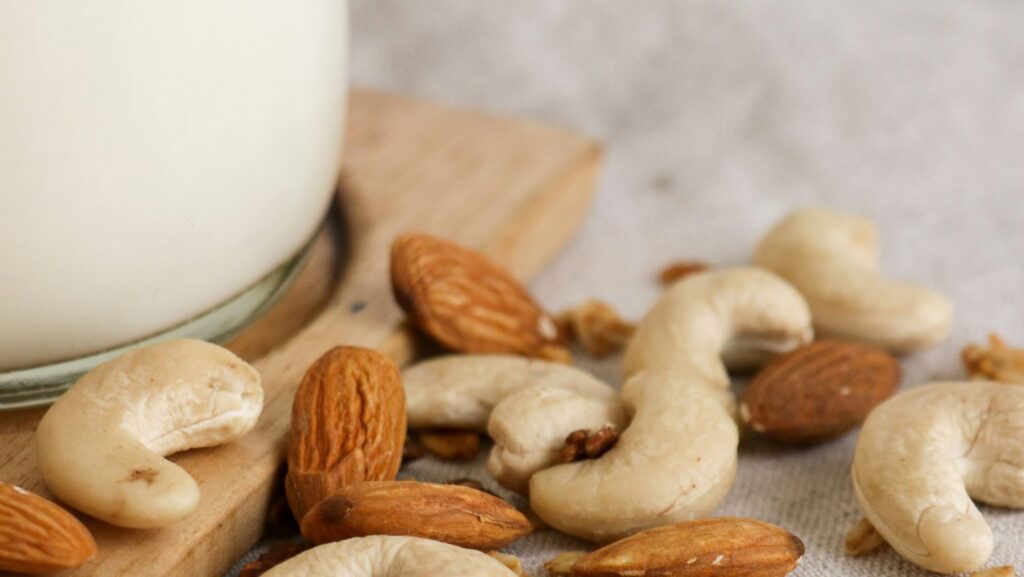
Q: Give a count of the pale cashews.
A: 7